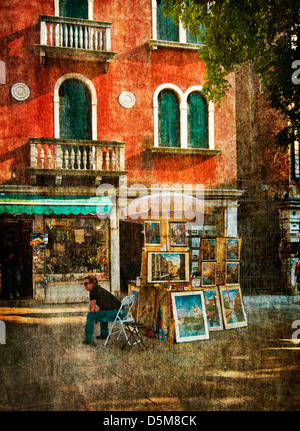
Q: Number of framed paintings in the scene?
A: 10